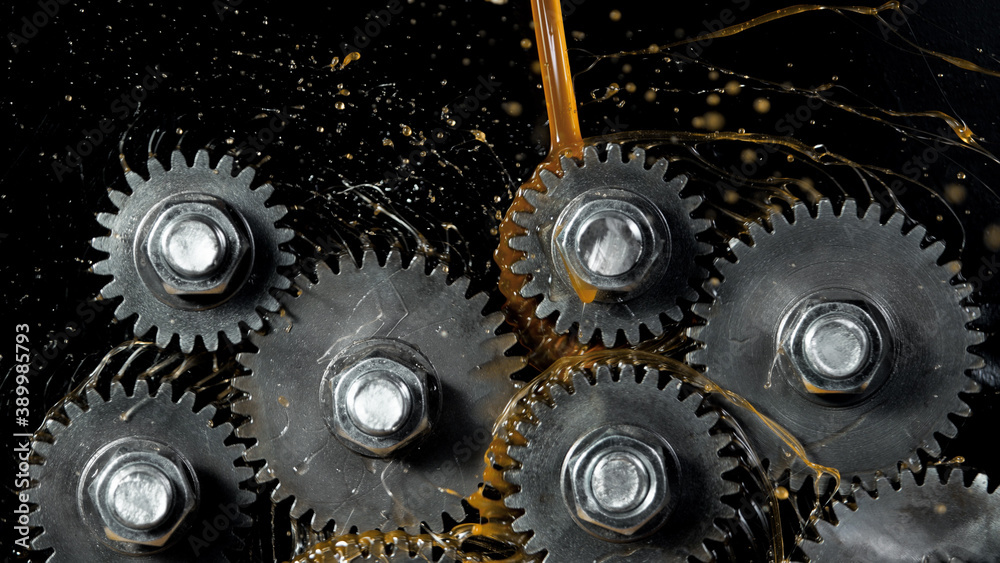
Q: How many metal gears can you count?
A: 8